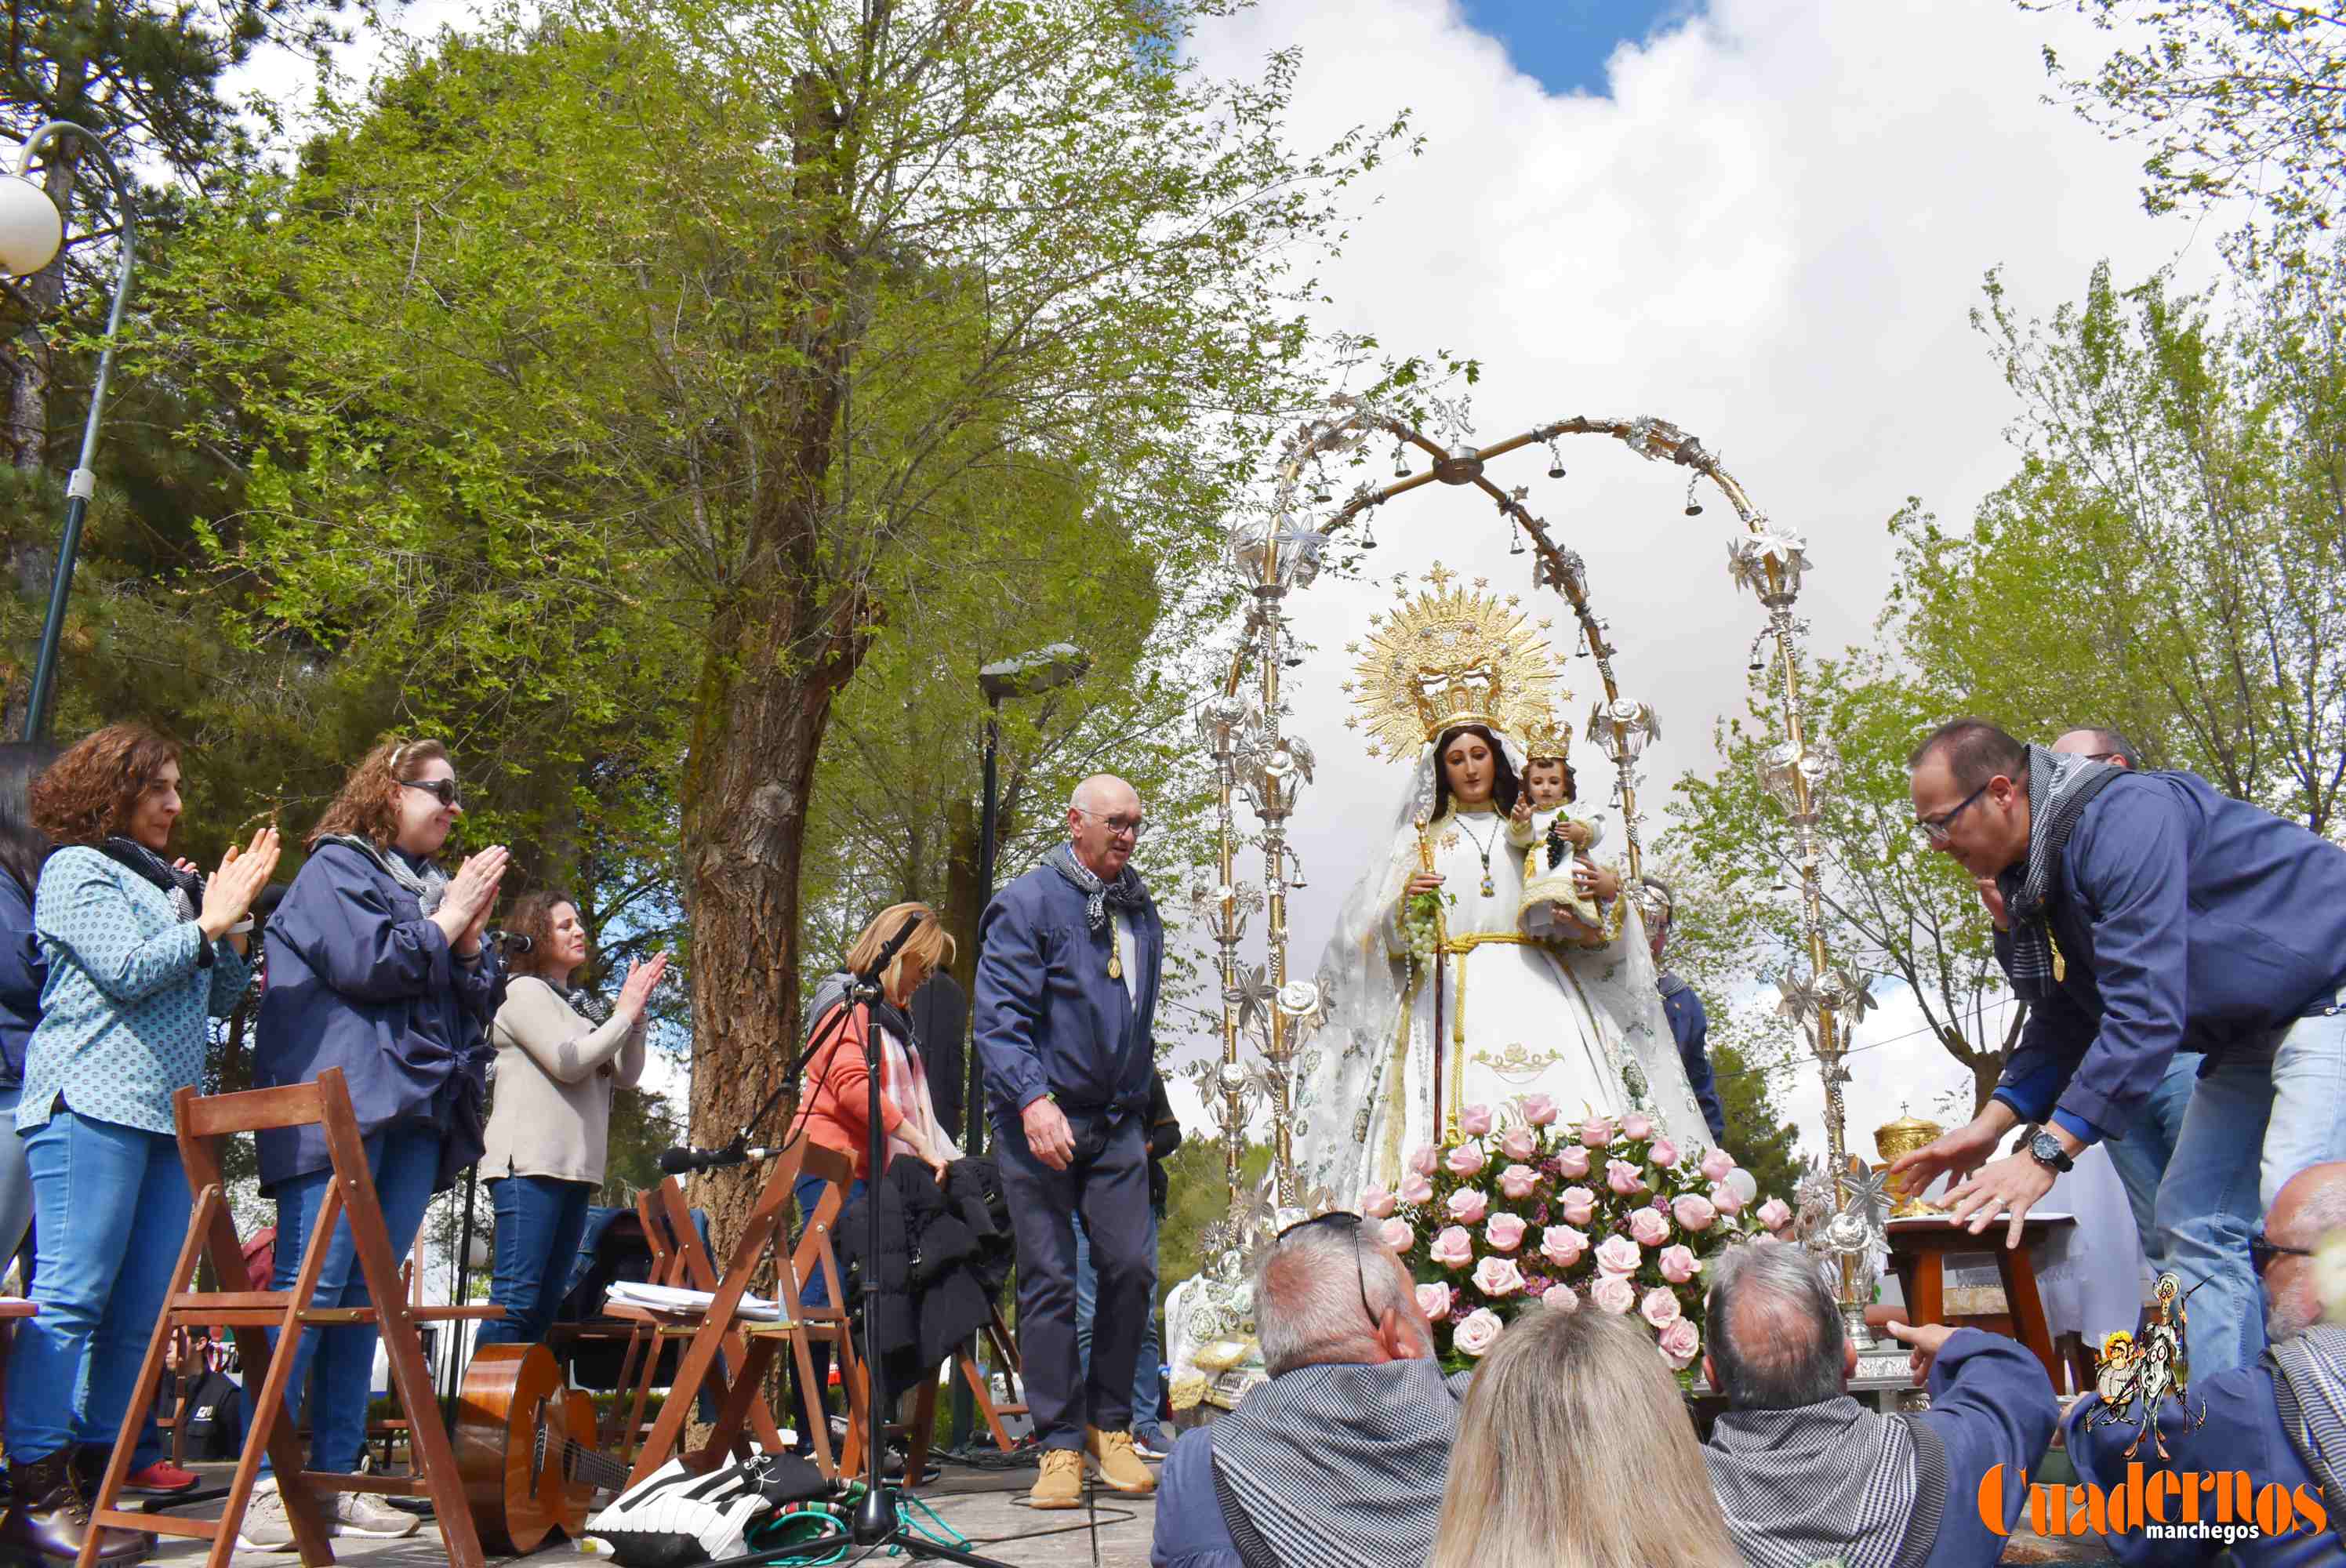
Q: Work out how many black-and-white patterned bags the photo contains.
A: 1